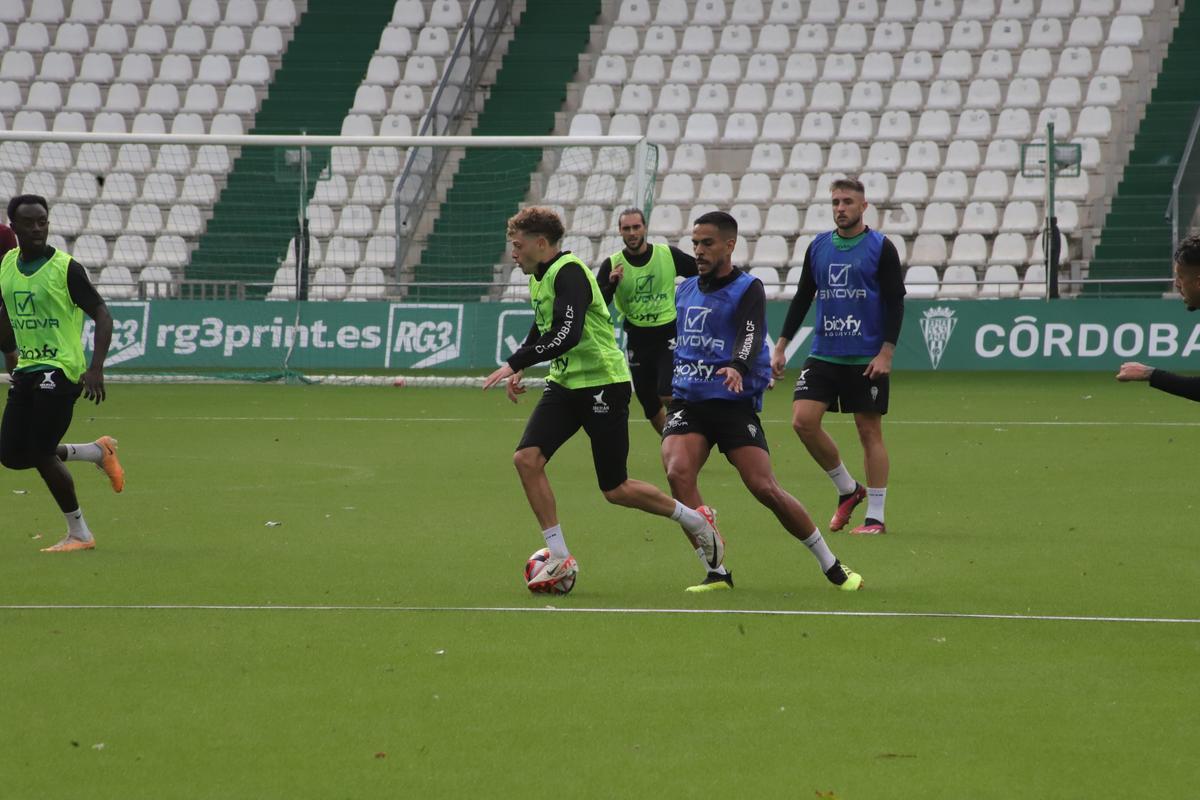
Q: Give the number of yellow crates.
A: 0